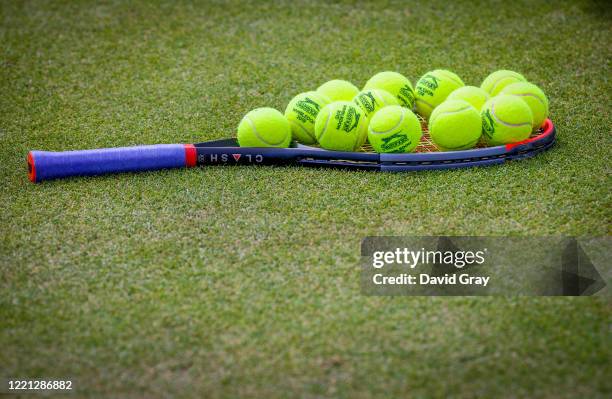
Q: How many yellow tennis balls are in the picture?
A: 13